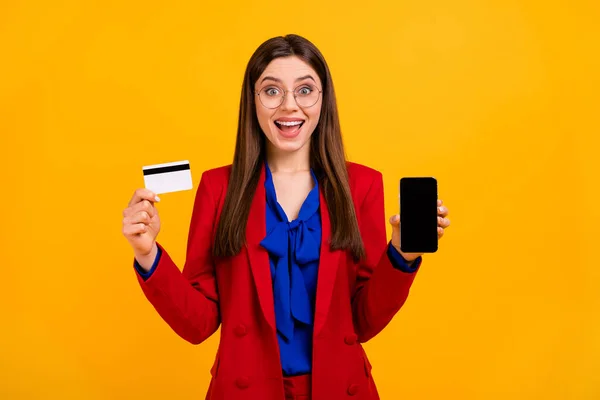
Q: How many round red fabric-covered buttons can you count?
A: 4